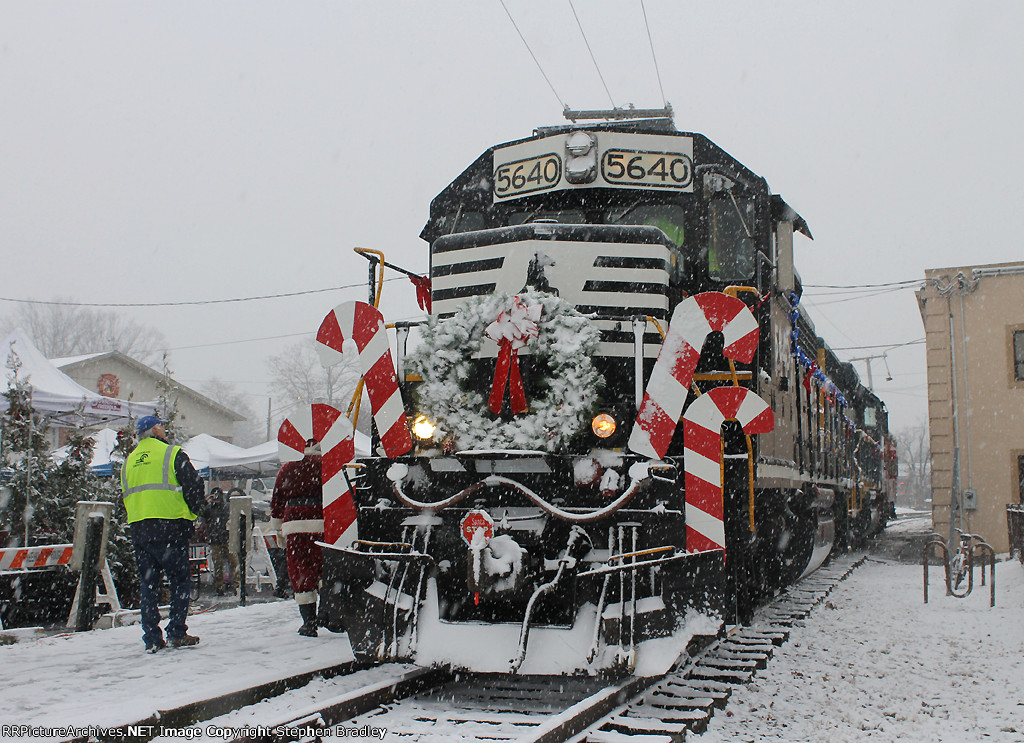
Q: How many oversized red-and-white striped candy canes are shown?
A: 4